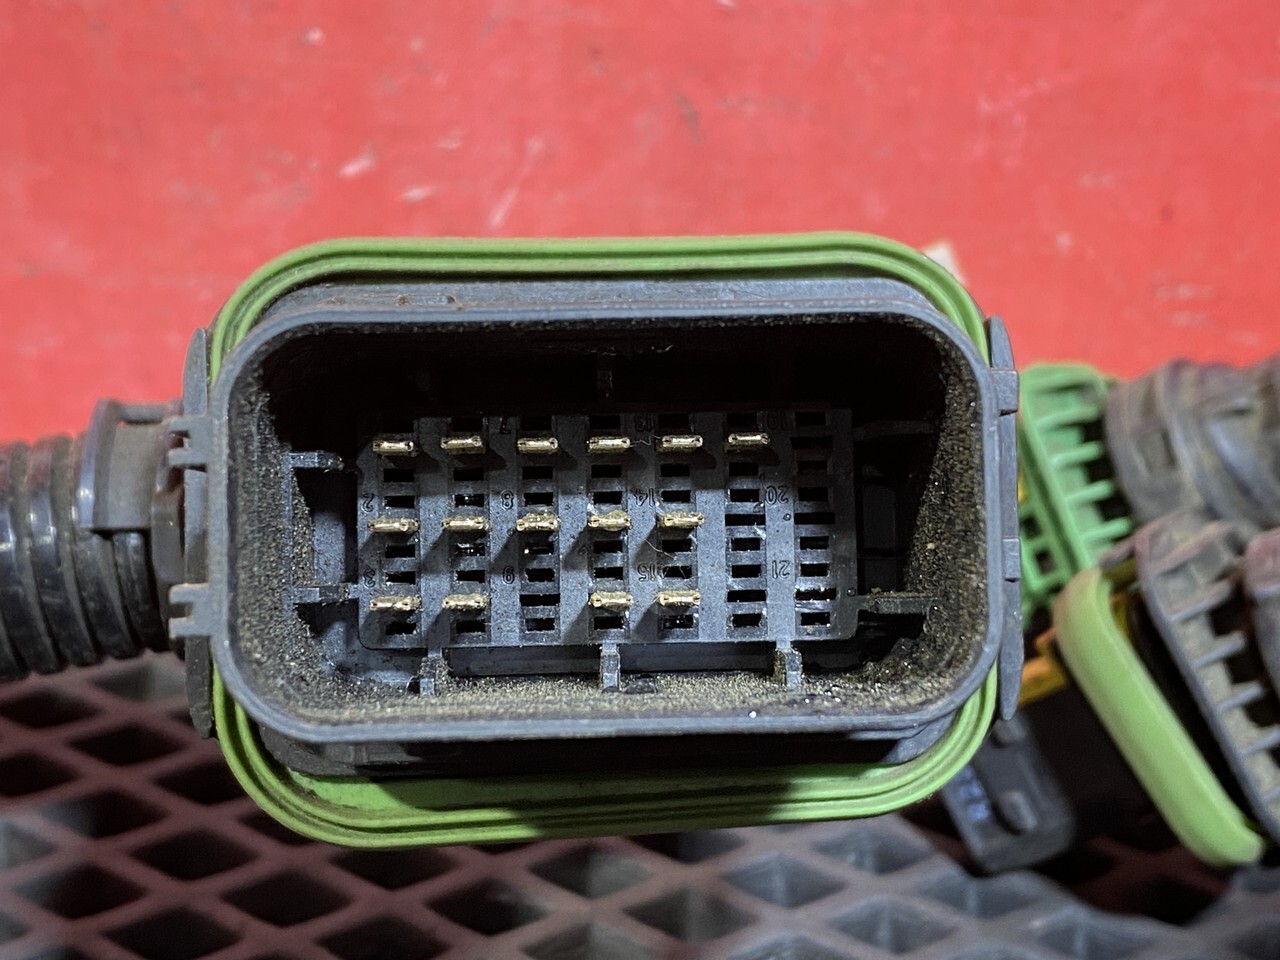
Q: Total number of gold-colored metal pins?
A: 15